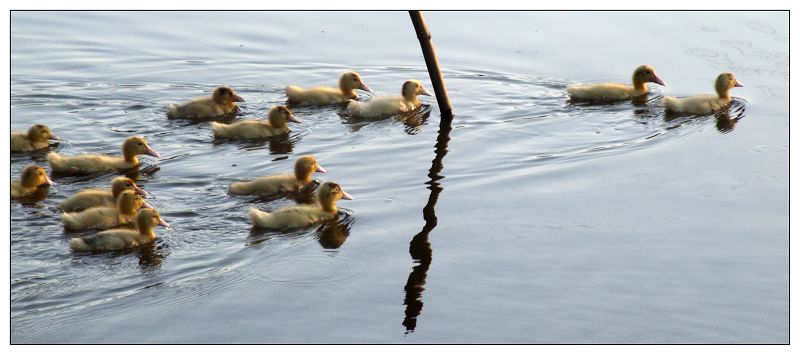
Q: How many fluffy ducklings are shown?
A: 14